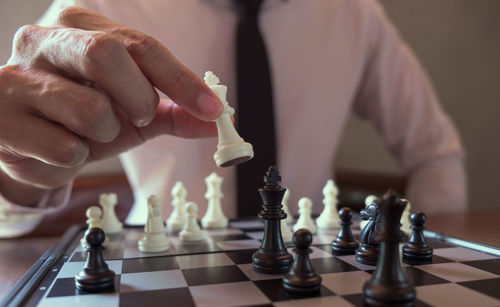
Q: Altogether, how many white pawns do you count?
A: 4